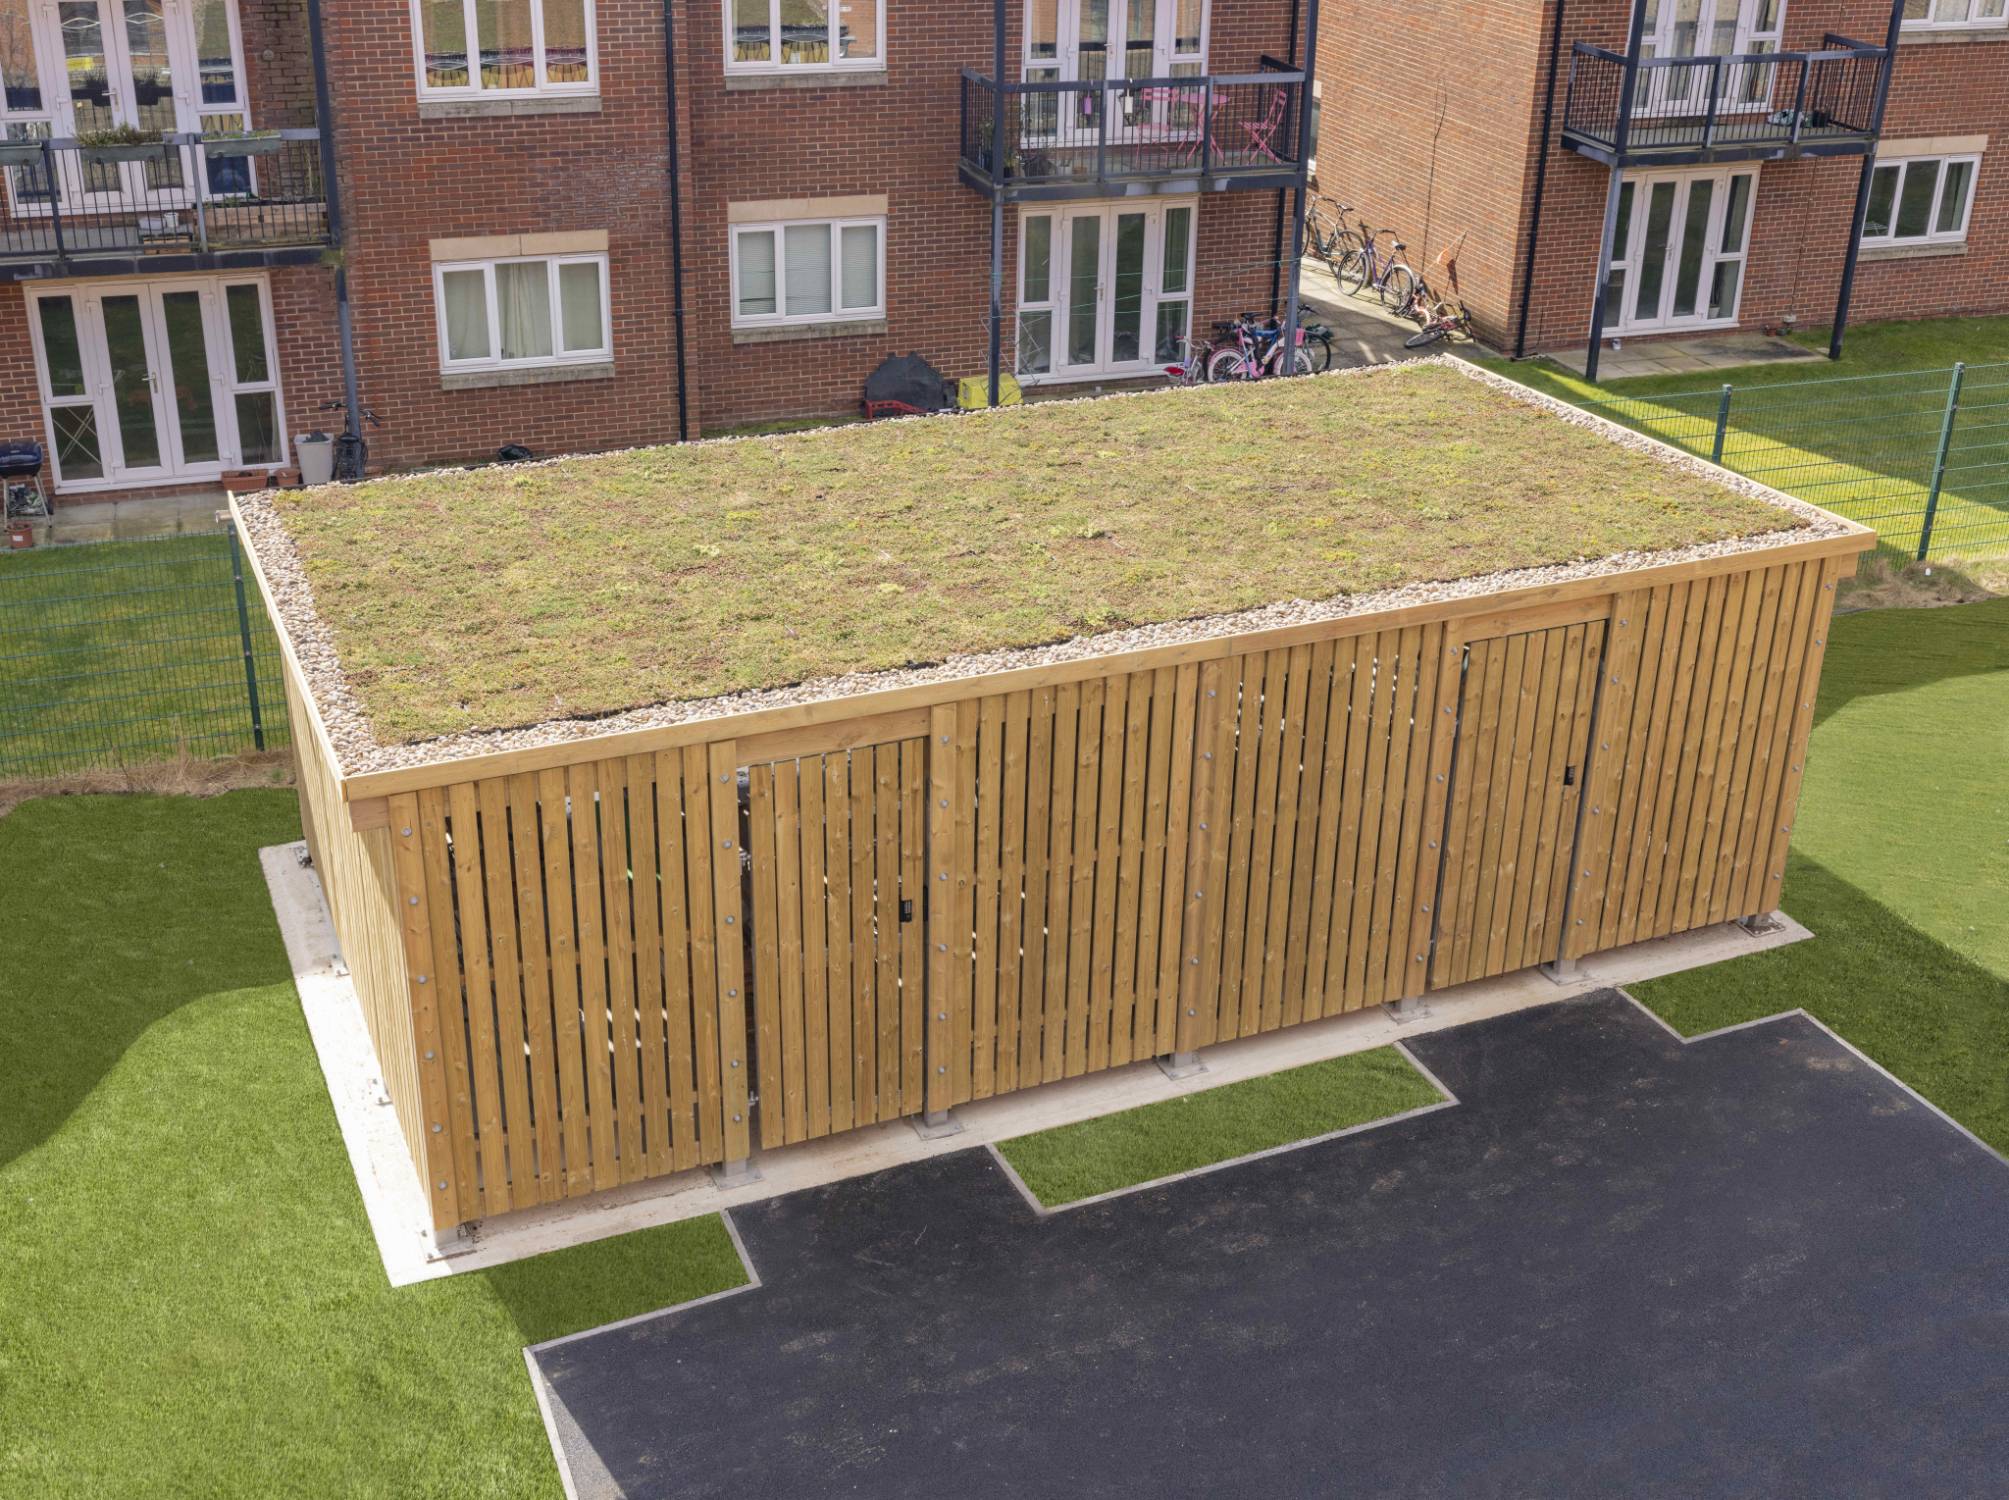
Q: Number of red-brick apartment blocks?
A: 2